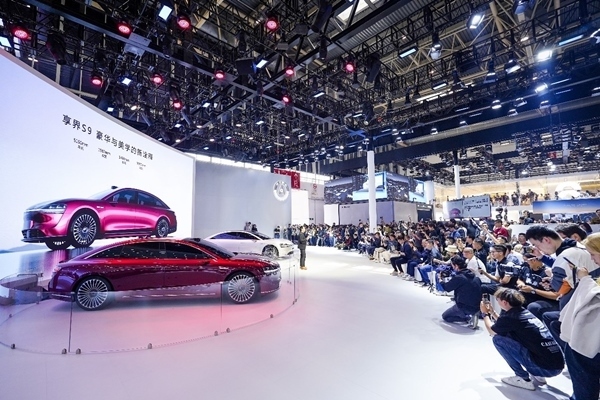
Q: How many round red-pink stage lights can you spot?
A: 11